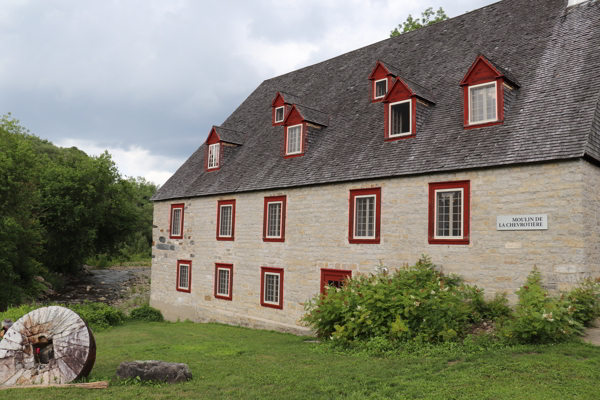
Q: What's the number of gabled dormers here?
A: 6